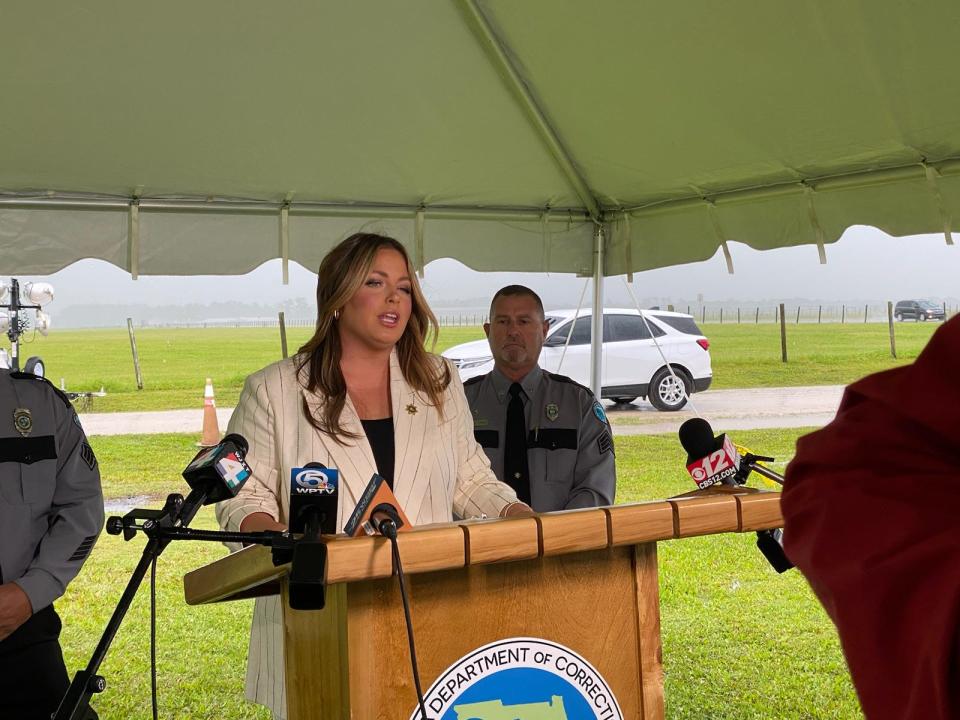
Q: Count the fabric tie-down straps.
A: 8